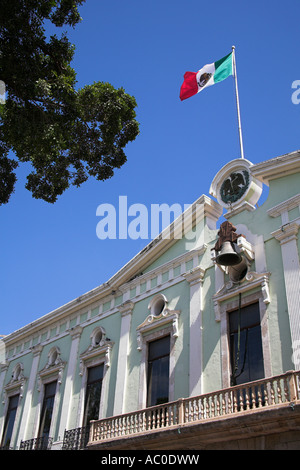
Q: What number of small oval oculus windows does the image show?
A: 5